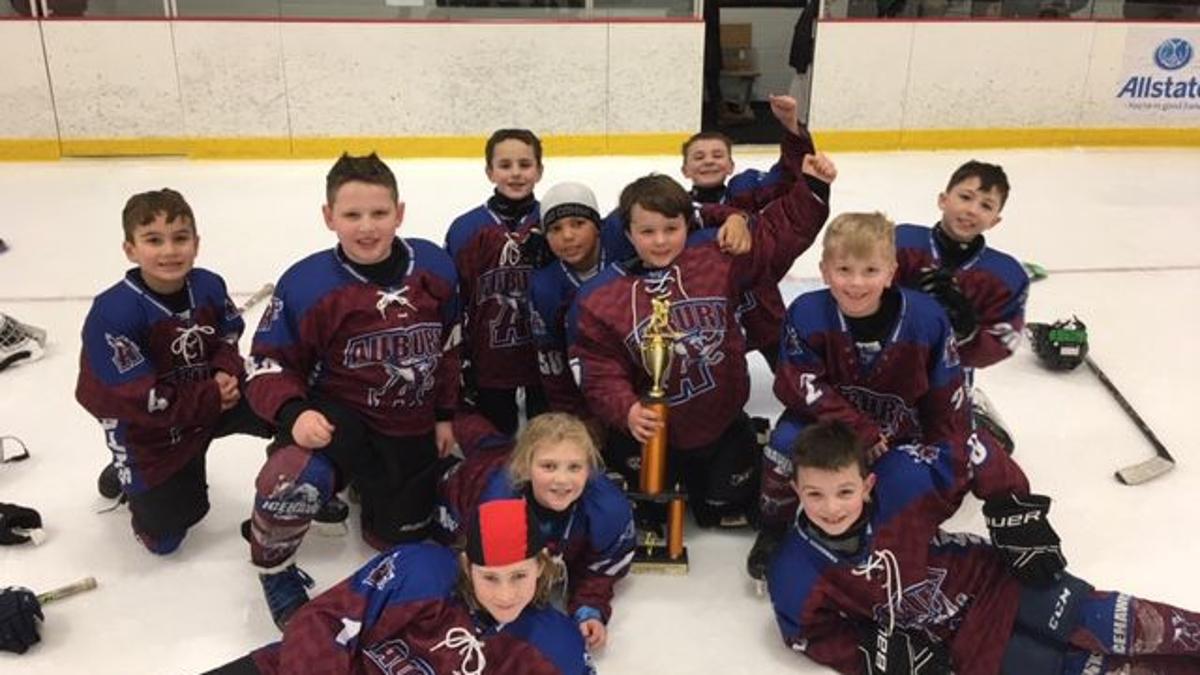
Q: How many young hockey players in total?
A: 11